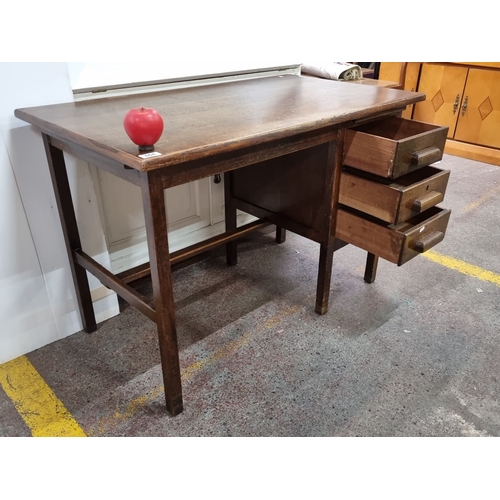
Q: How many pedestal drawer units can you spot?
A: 1